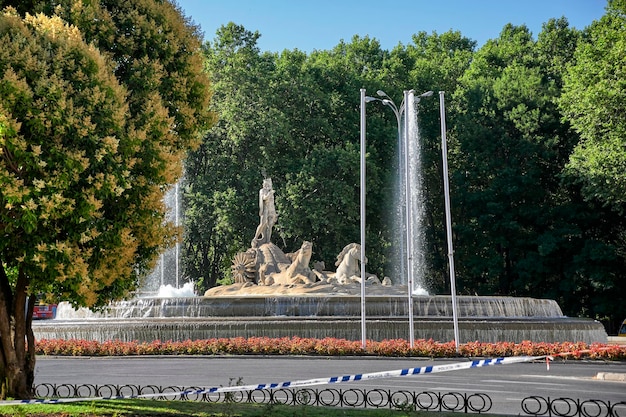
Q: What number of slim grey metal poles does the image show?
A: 3